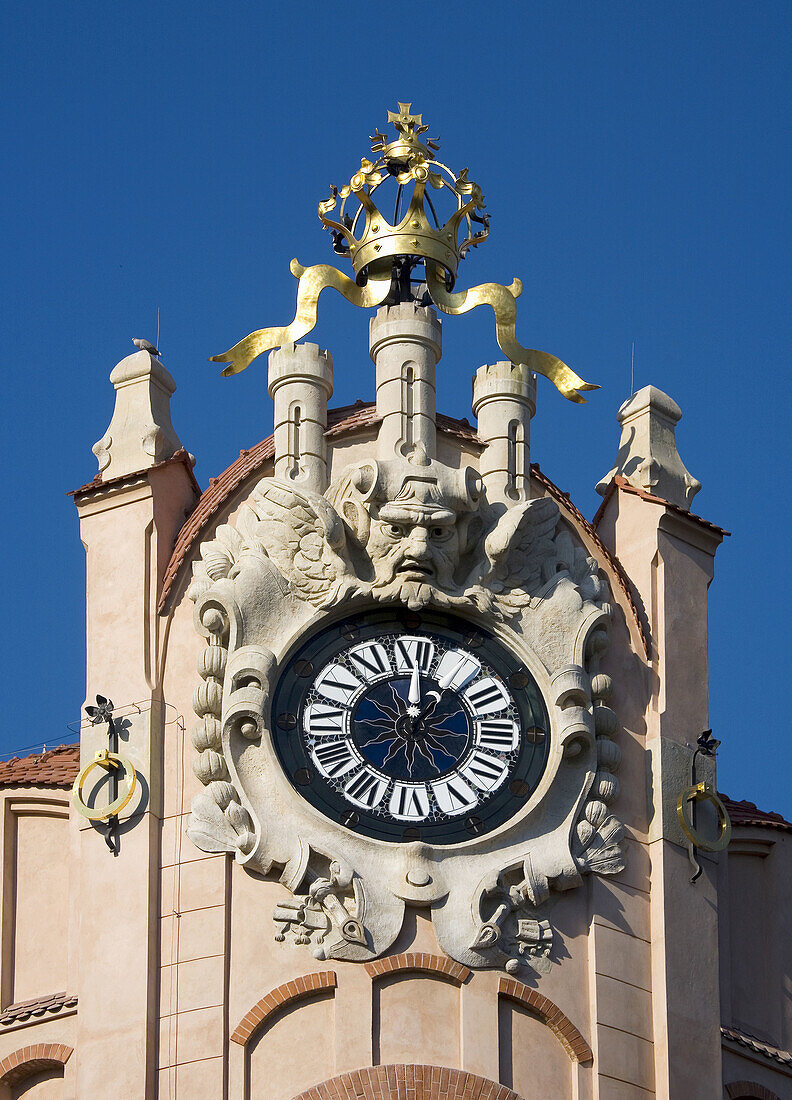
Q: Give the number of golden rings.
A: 2